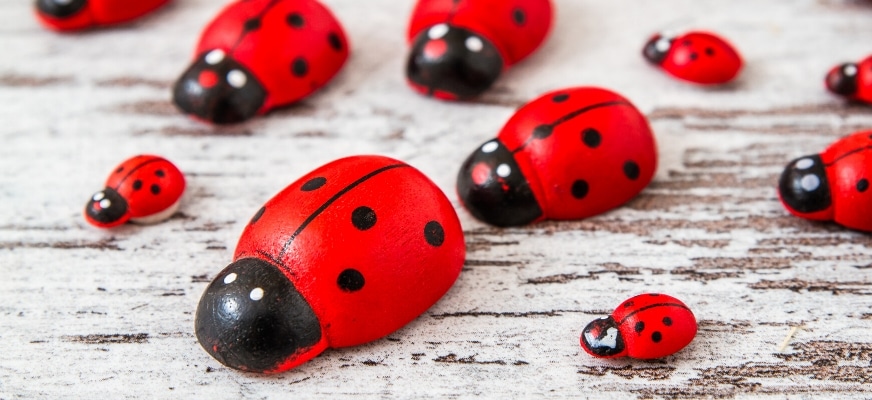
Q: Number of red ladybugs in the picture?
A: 10